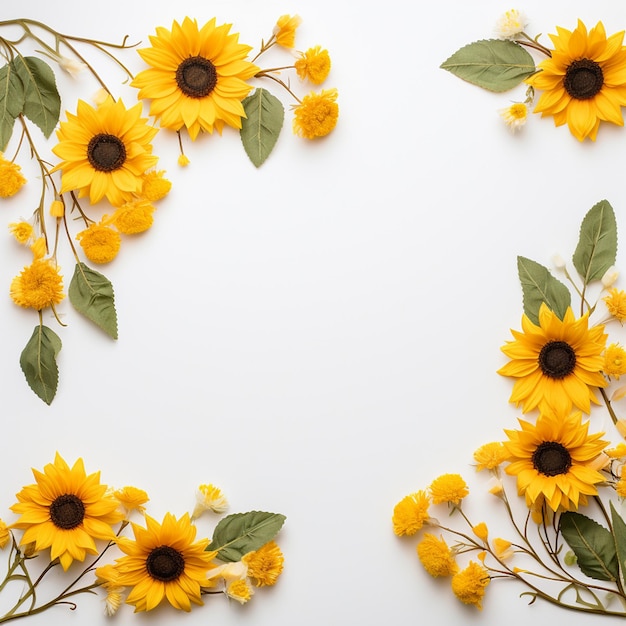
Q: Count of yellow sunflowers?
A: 7